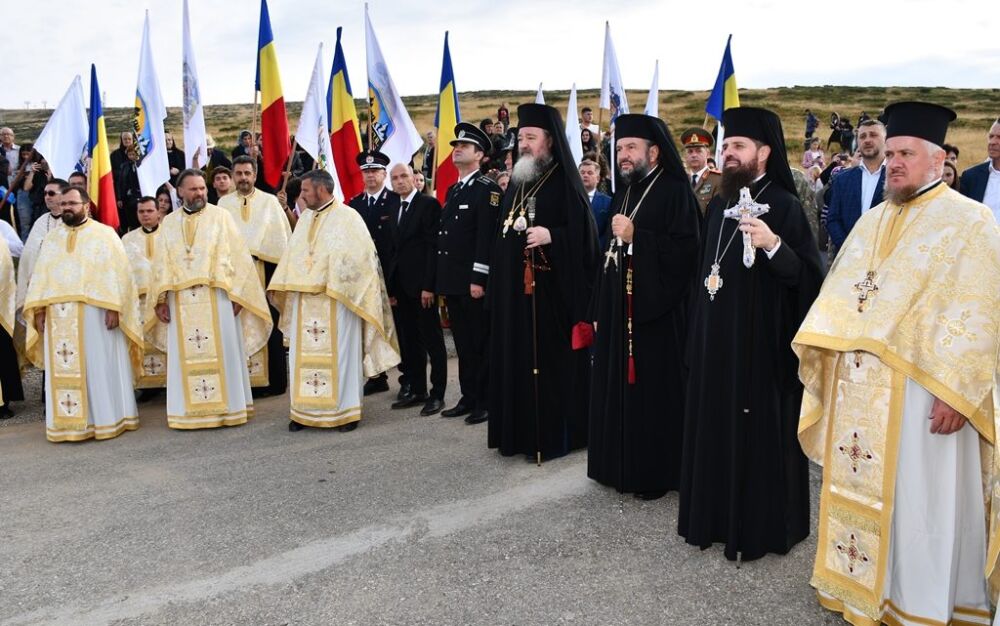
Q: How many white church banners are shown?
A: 9